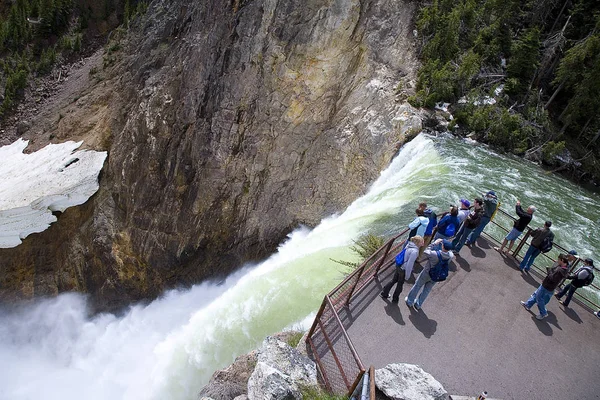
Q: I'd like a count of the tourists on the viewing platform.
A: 13